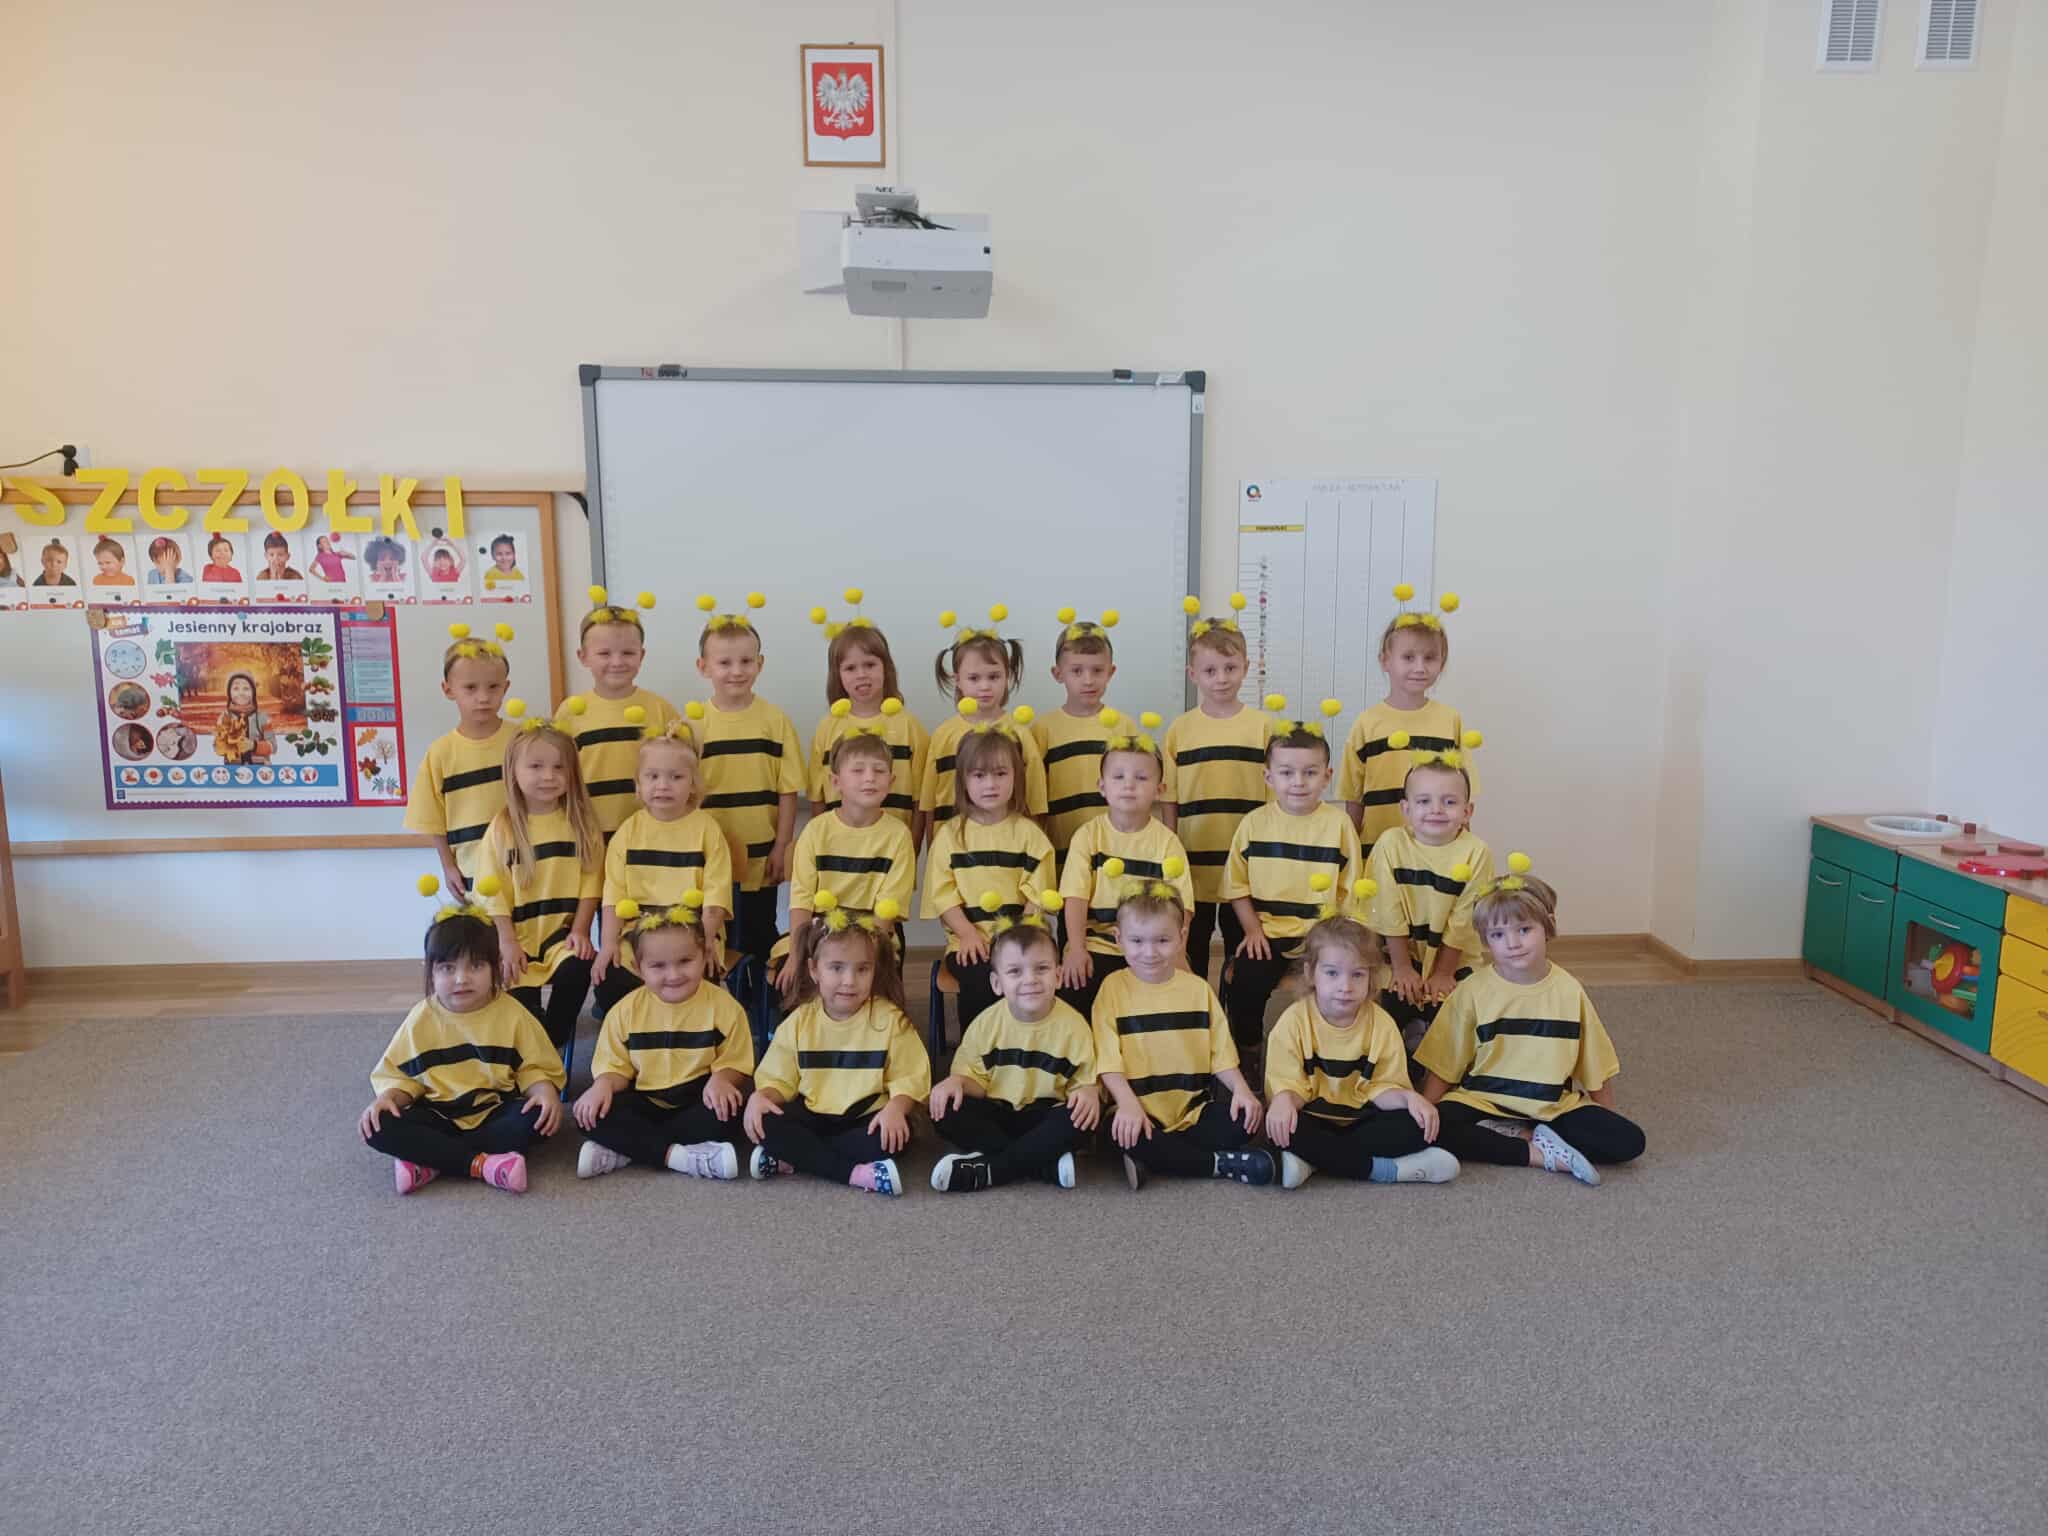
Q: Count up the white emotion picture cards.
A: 10